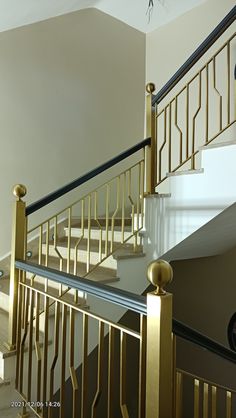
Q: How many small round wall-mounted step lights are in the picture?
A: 3